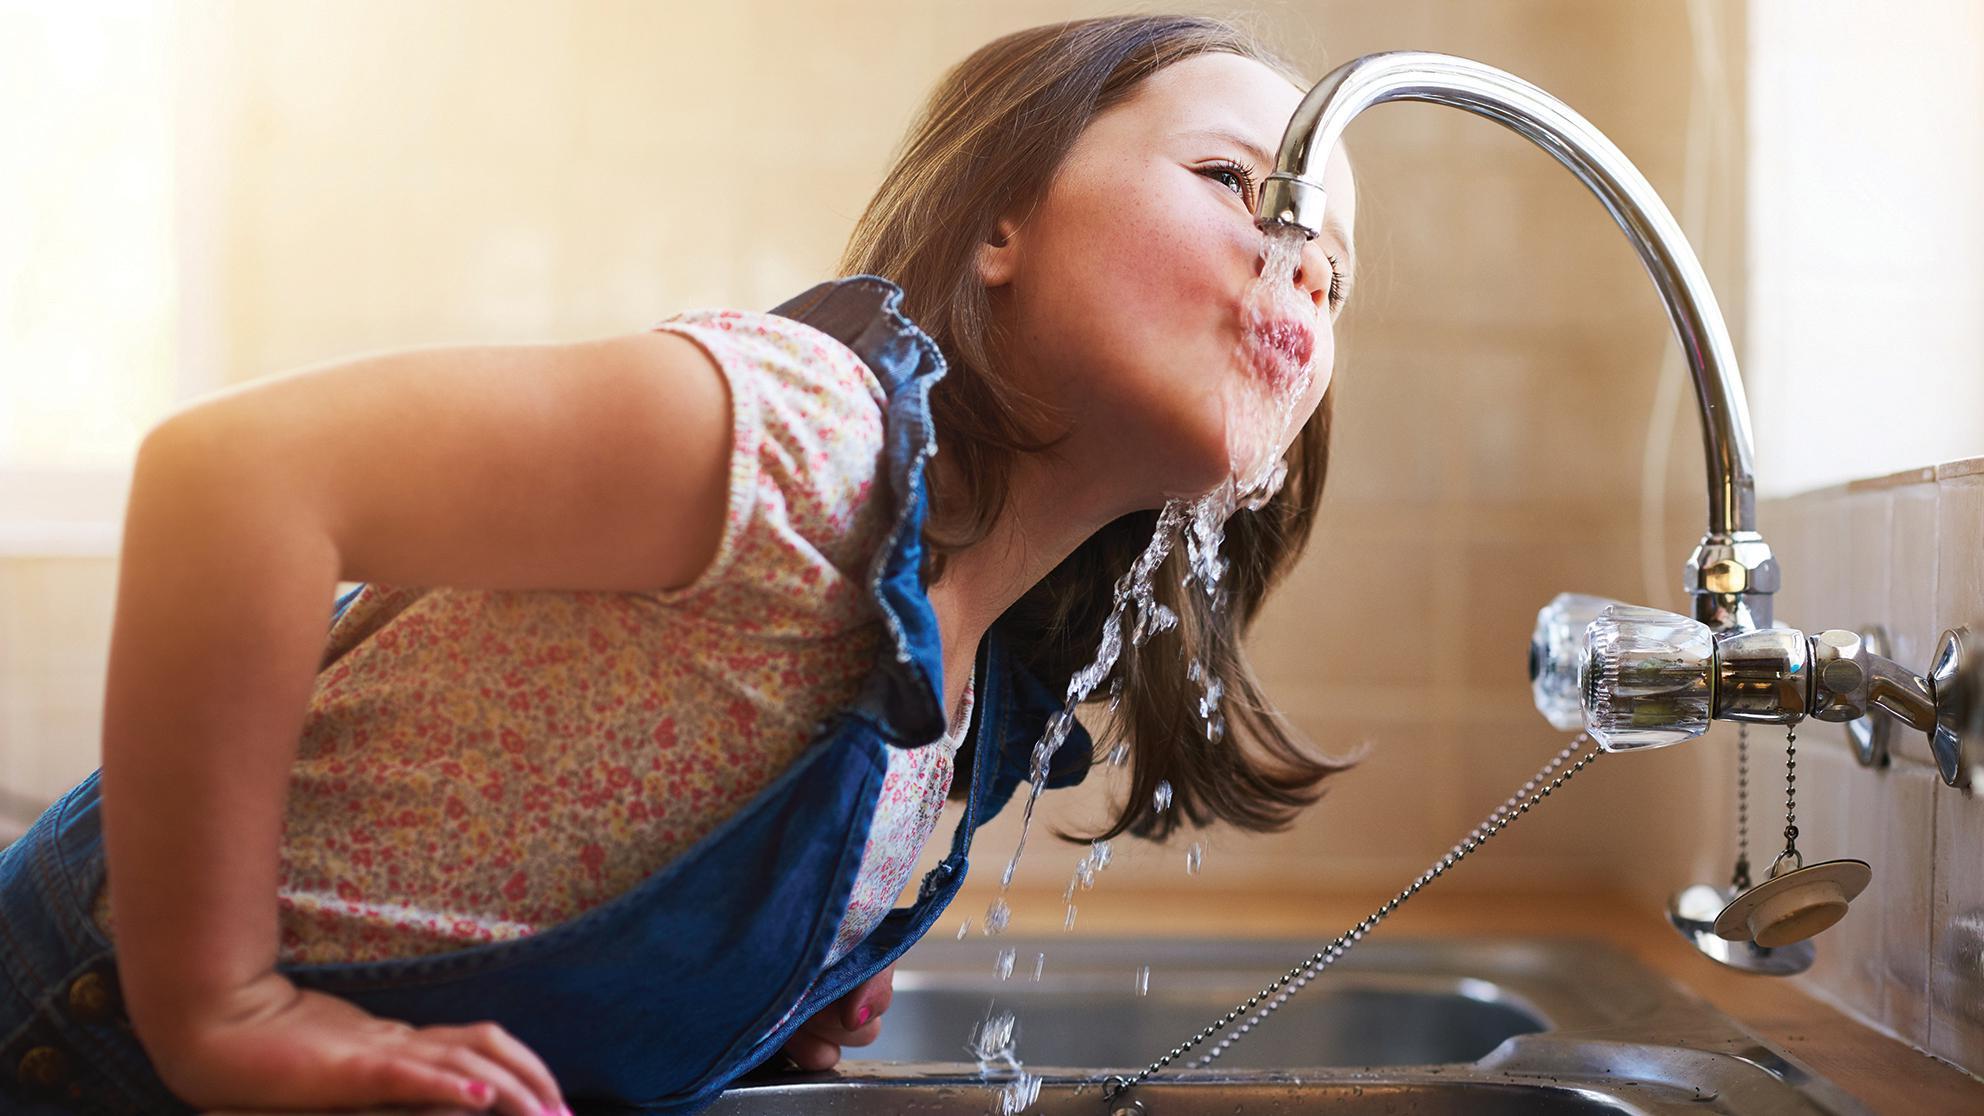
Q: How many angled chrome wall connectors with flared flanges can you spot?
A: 2